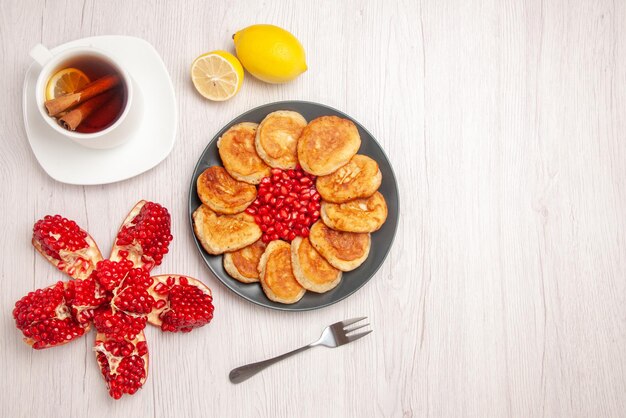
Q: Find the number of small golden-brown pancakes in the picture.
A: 11